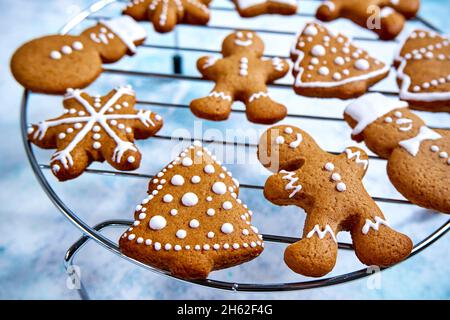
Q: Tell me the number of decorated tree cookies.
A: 3